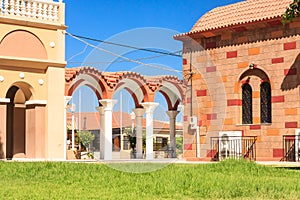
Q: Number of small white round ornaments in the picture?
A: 4